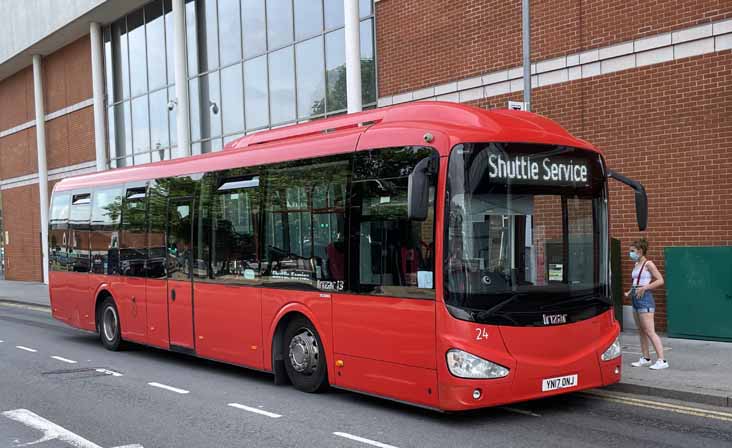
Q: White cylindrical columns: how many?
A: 4